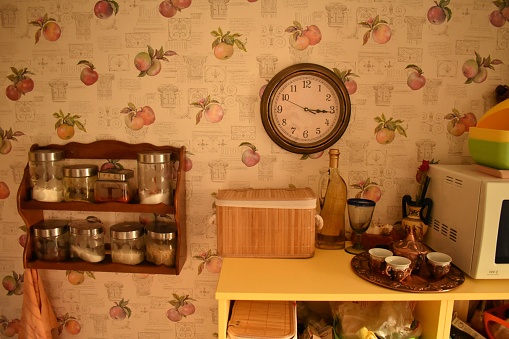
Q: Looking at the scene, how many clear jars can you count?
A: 8